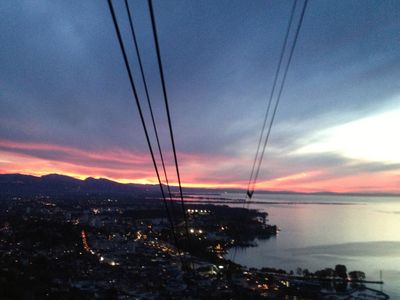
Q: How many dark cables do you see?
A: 5